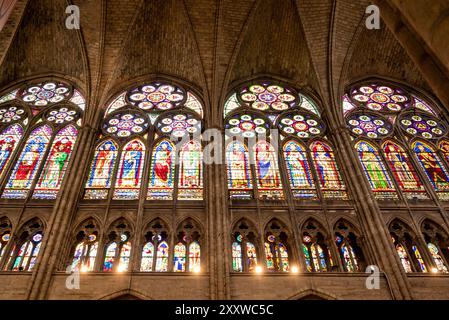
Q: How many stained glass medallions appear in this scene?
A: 12